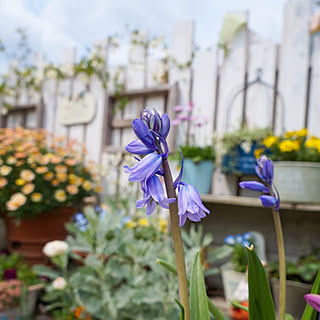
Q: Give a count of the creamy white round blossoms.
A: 2